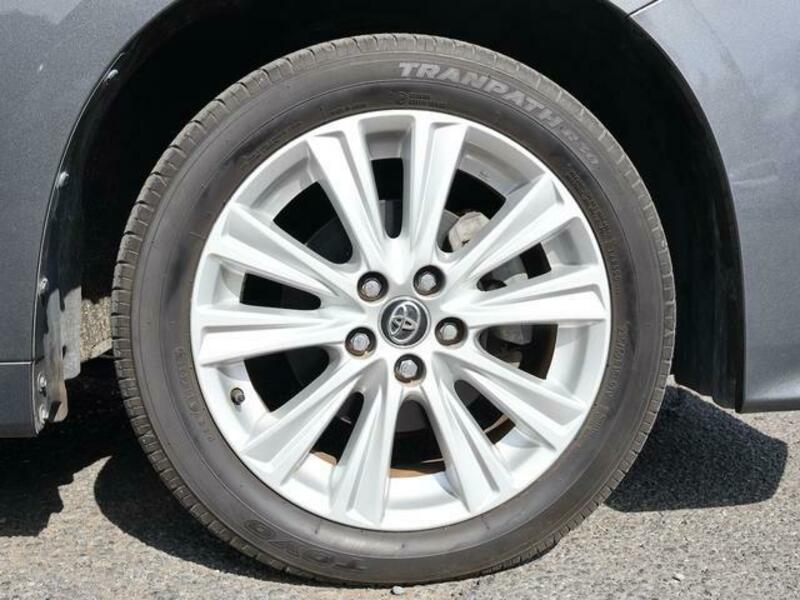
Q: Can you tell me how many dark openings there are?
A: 10